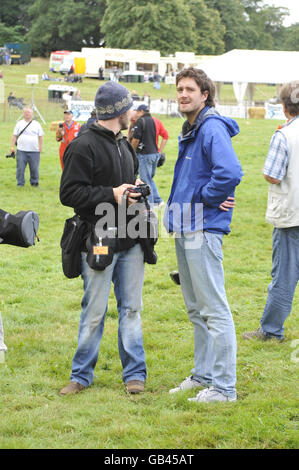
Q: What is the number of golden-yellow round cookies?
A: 0